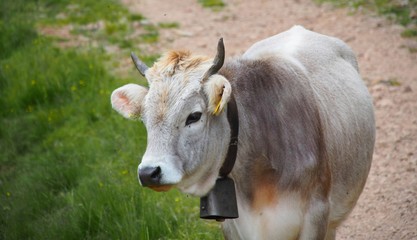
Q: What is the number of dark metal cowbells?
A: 1